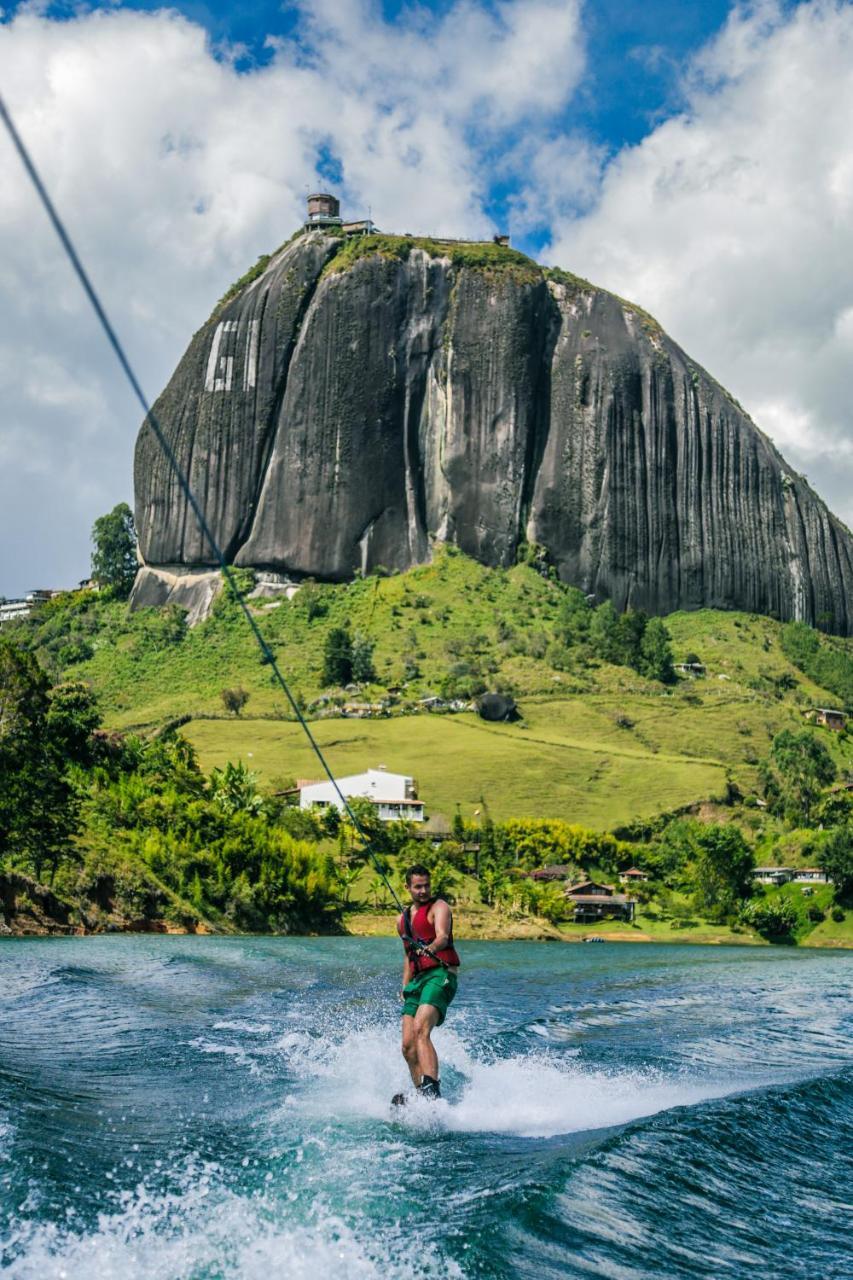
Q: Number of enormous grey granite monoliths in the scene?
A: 1